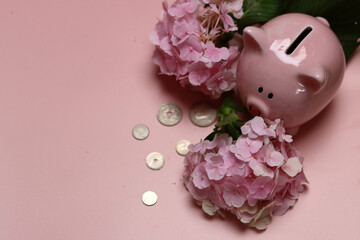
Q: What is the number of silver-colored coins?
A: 6